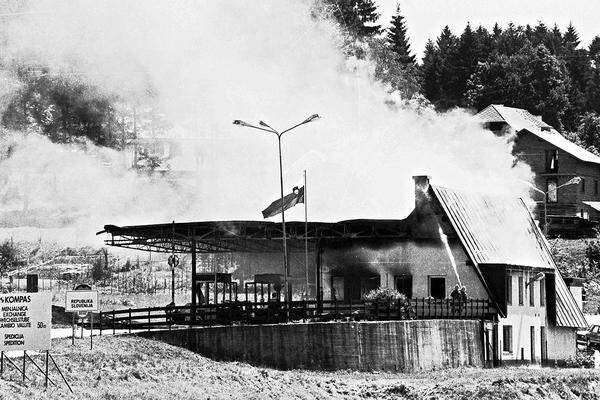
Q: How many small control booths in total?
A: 2